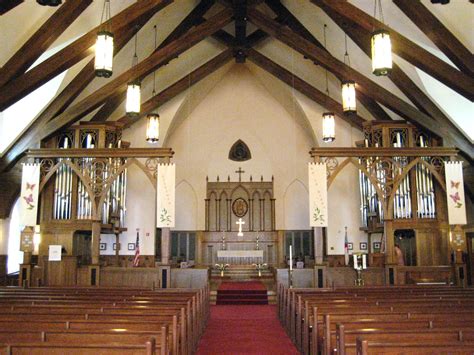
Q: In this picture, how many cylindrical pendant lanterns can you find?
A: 6